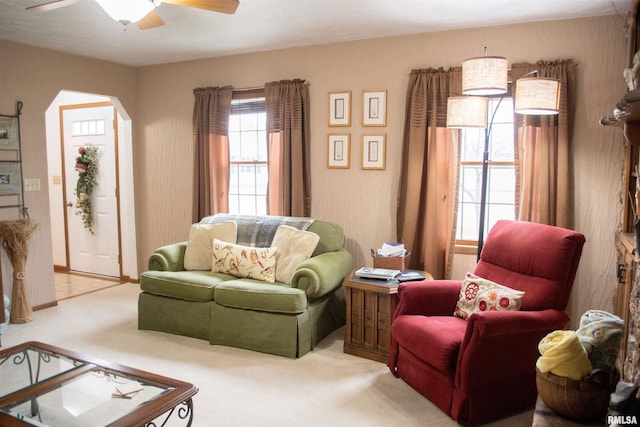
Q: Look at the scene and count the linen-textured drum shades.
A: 3